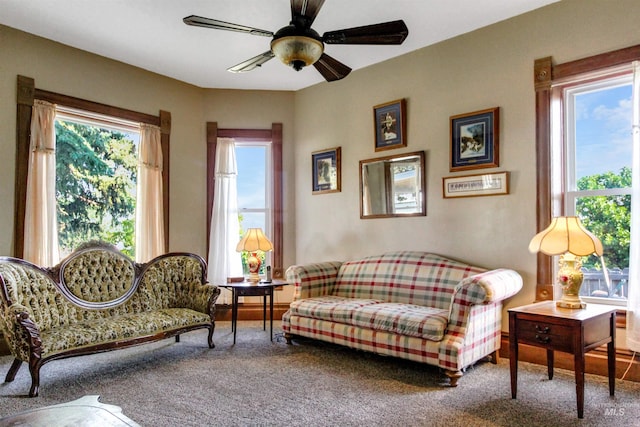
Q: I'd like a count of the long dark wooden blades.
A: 5